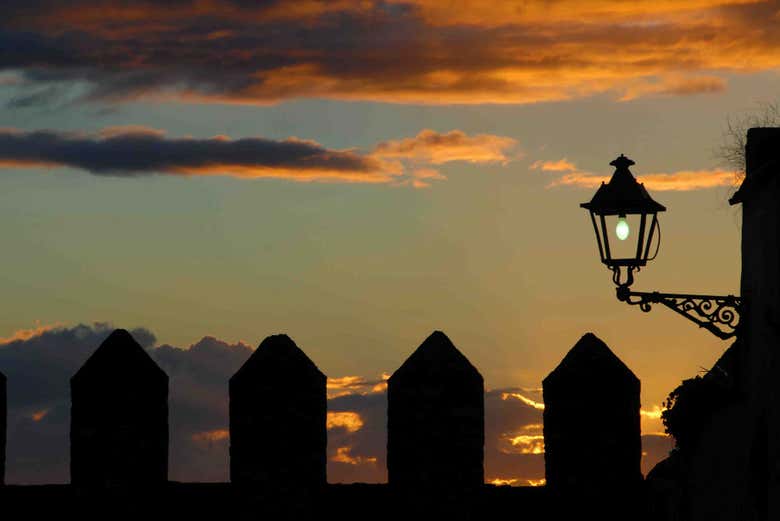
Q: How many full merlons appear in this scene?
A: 4